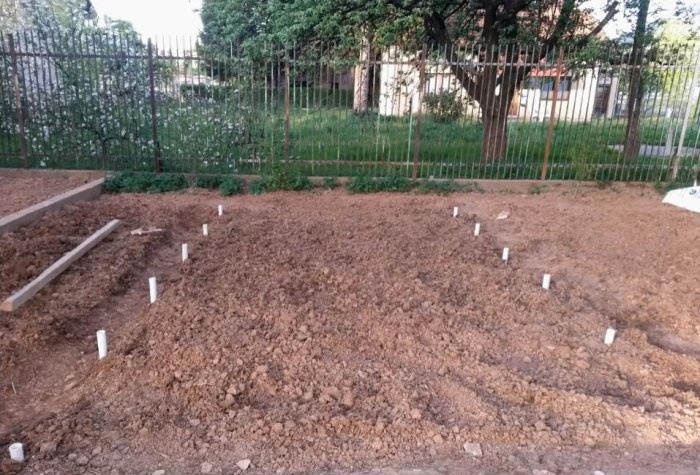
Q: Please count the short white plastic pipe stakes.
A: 11